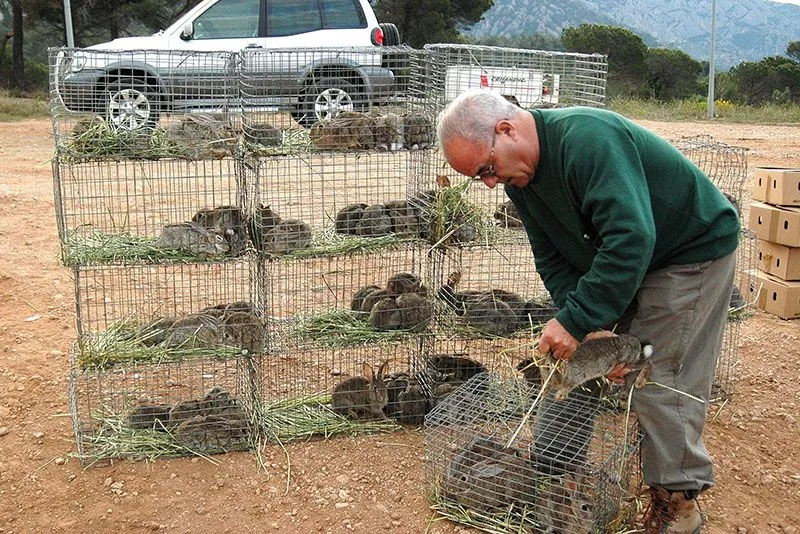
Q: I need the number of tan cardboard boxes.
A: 4